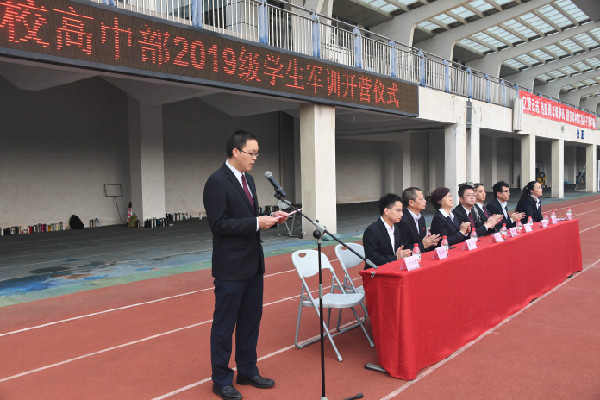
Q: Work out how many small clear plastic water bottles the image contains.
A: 9